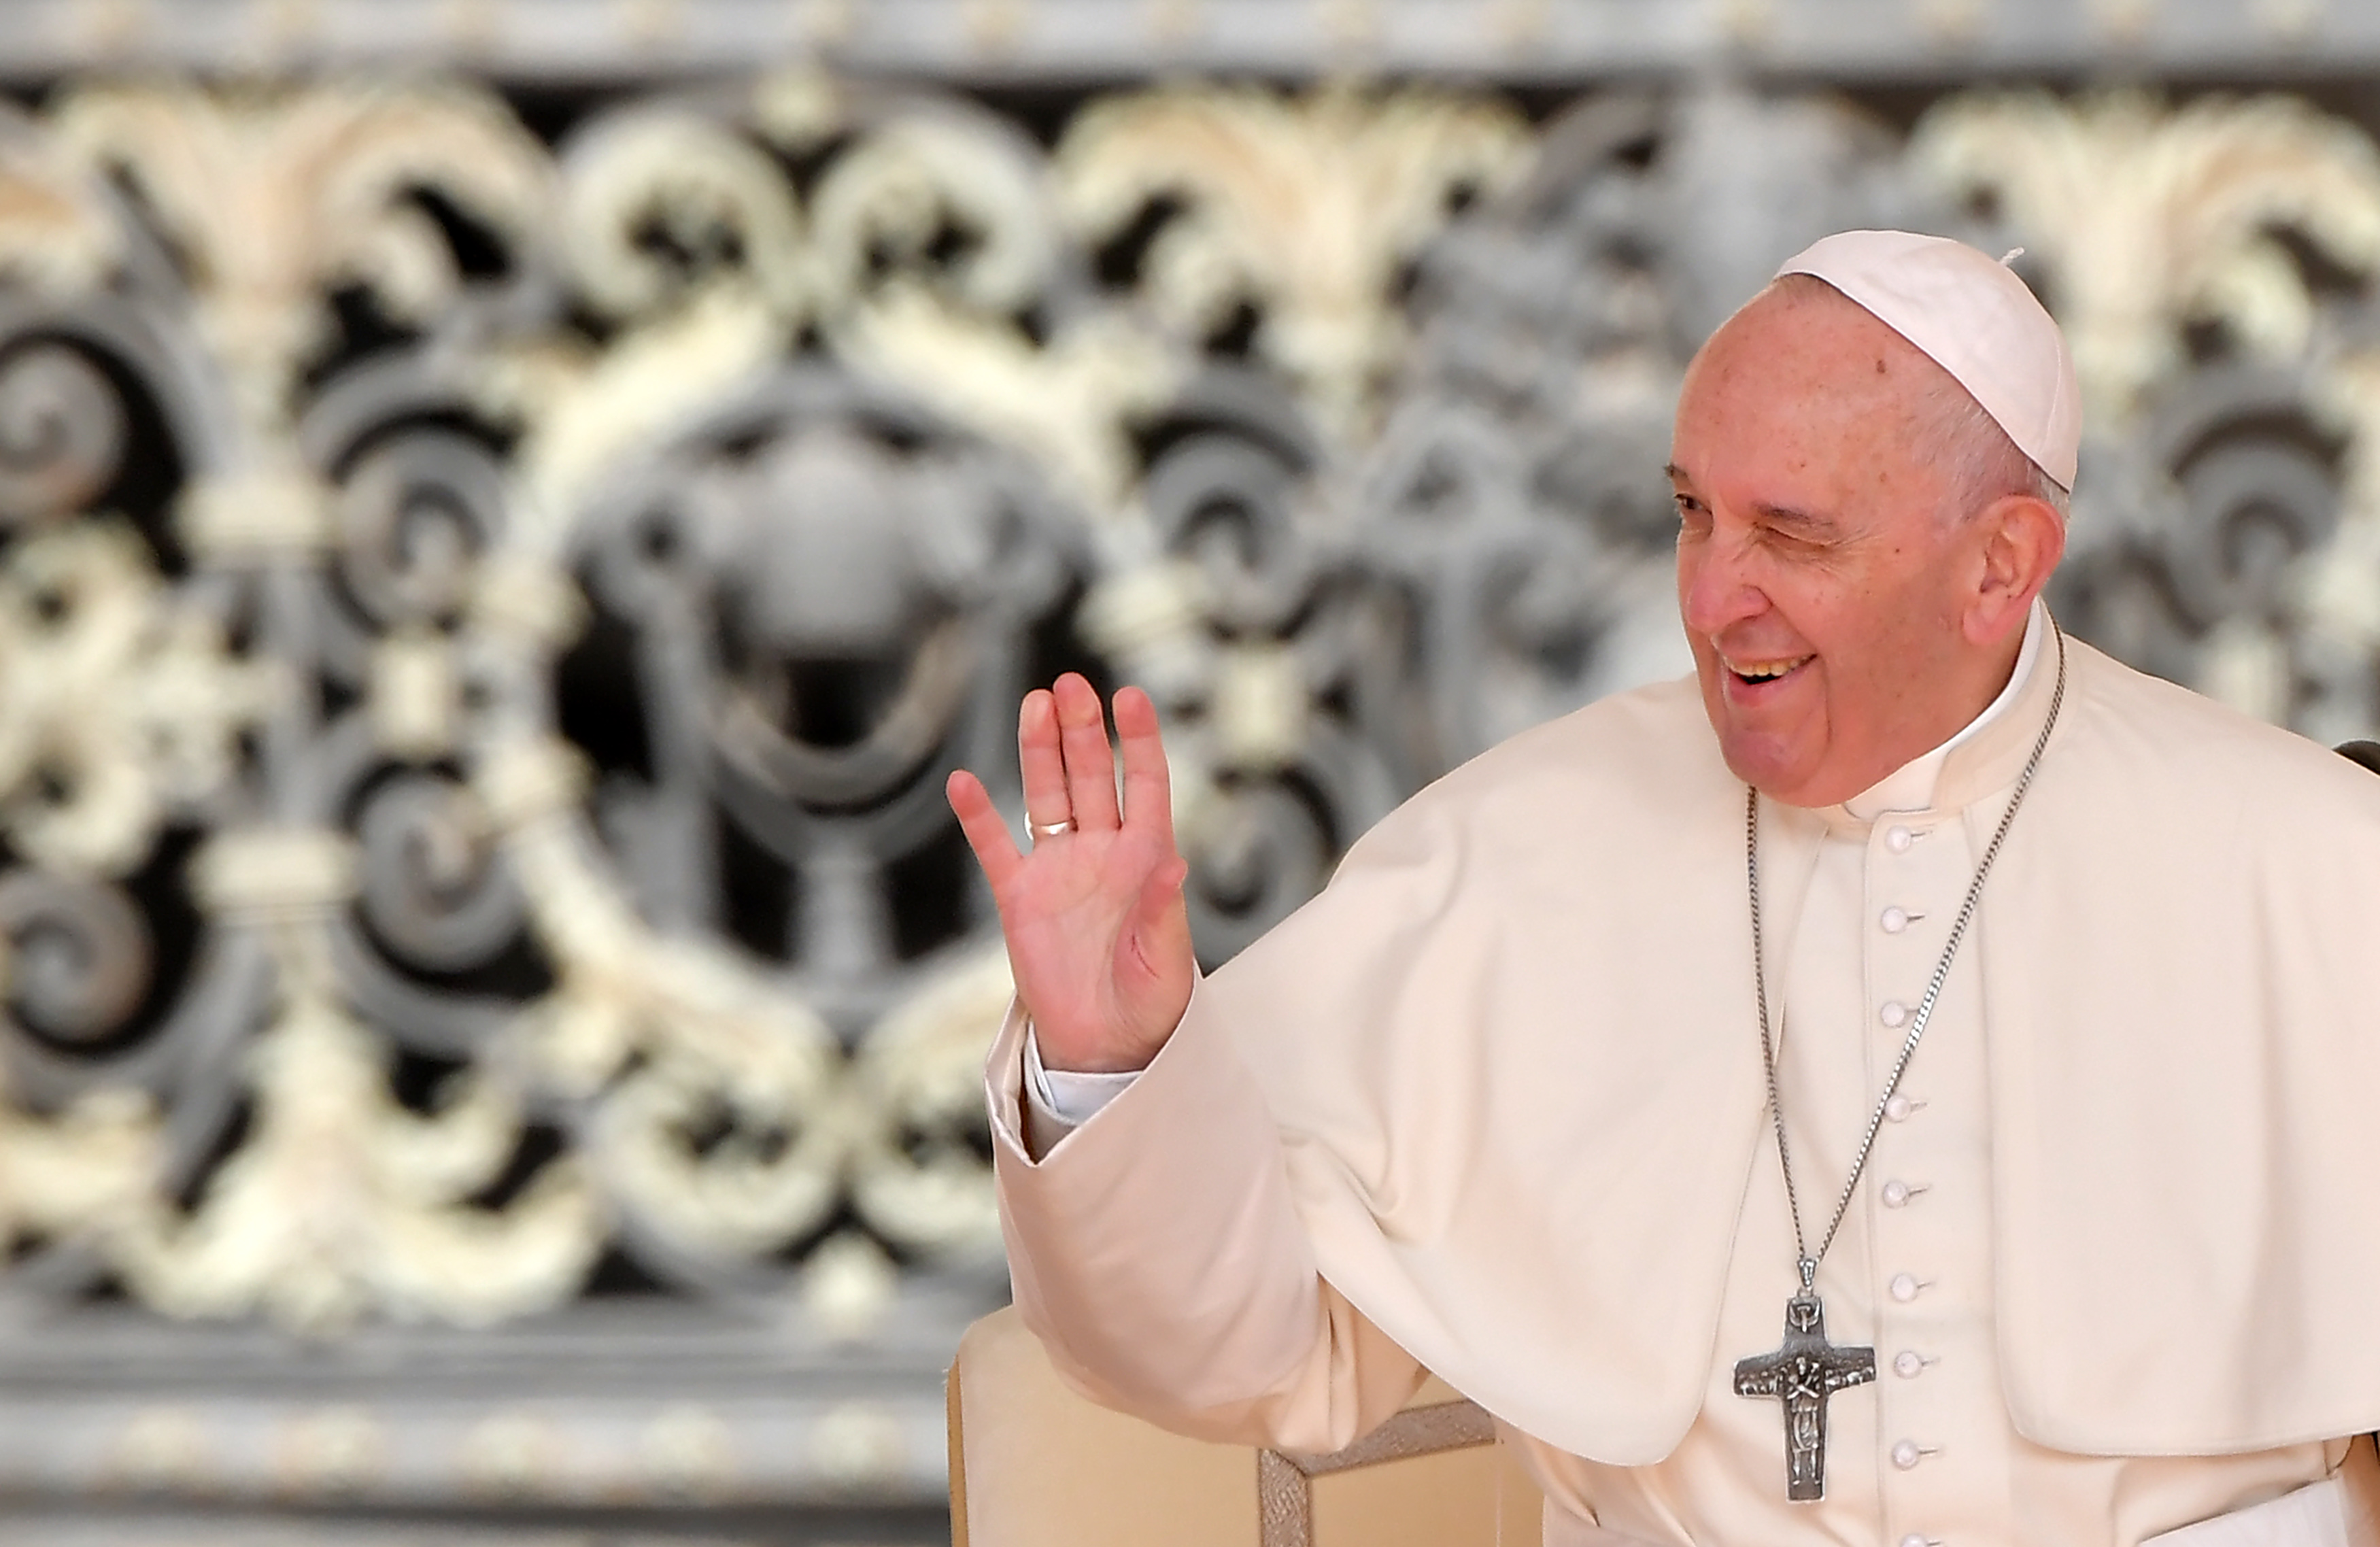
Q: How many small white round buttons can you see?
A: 9